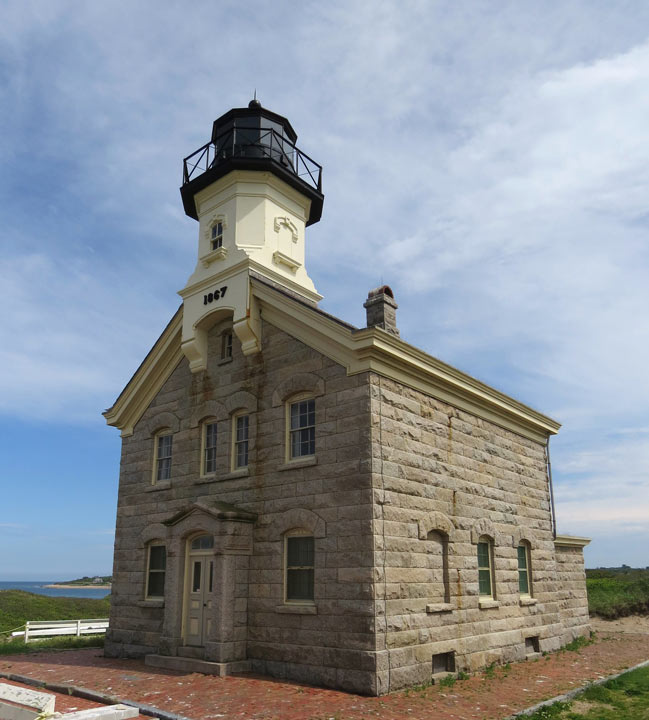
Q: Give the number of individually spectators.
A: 0